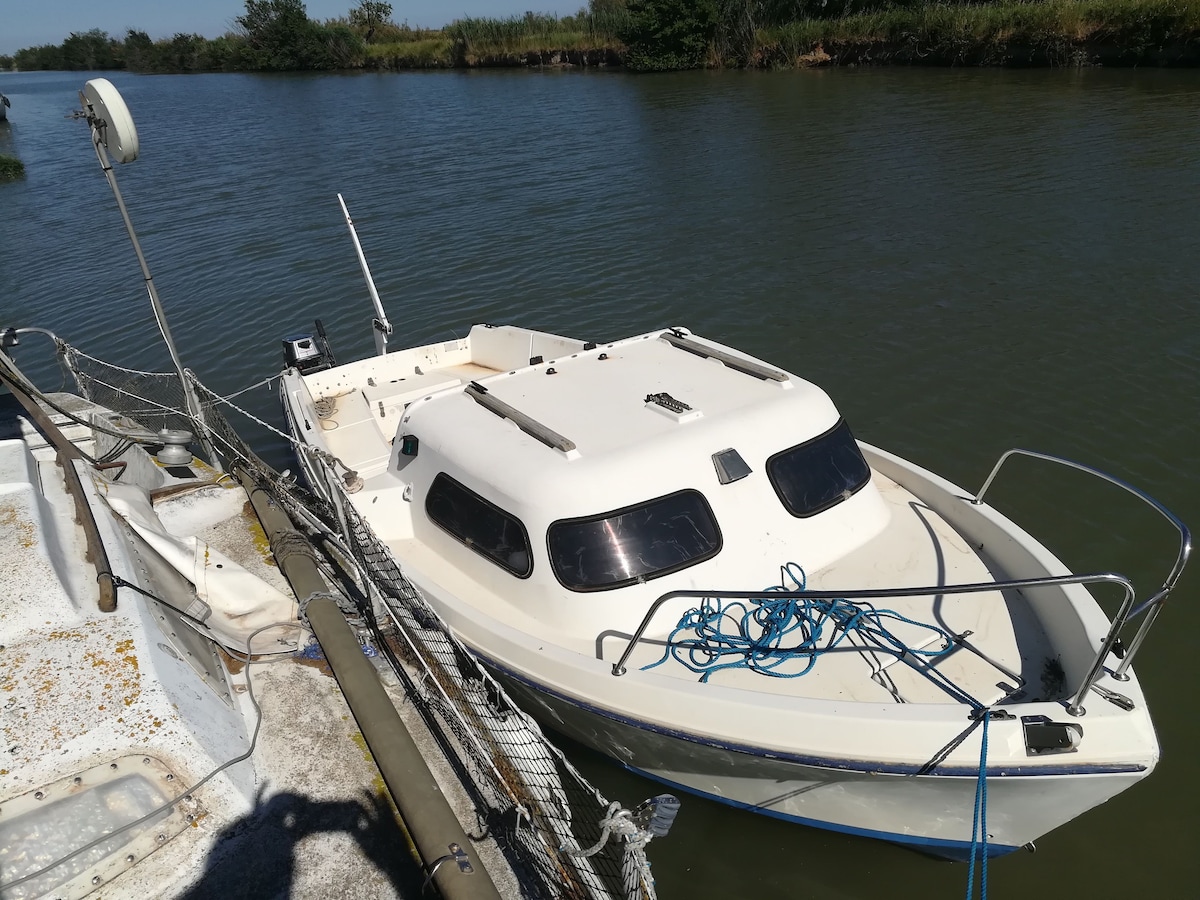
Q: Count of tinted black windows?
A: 3